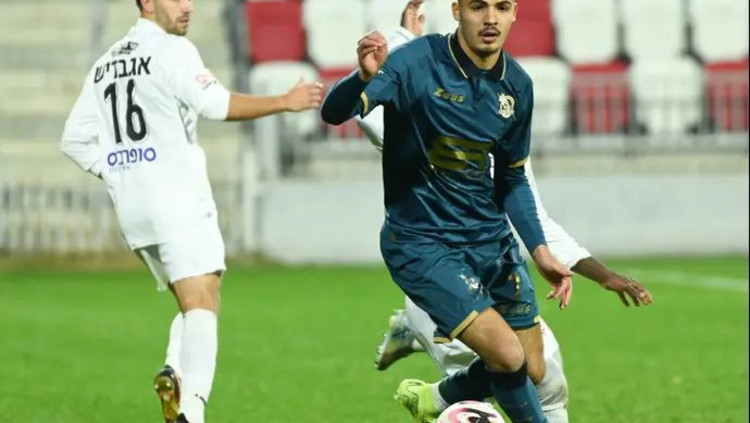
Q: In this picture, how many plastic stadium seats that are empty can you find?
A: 14